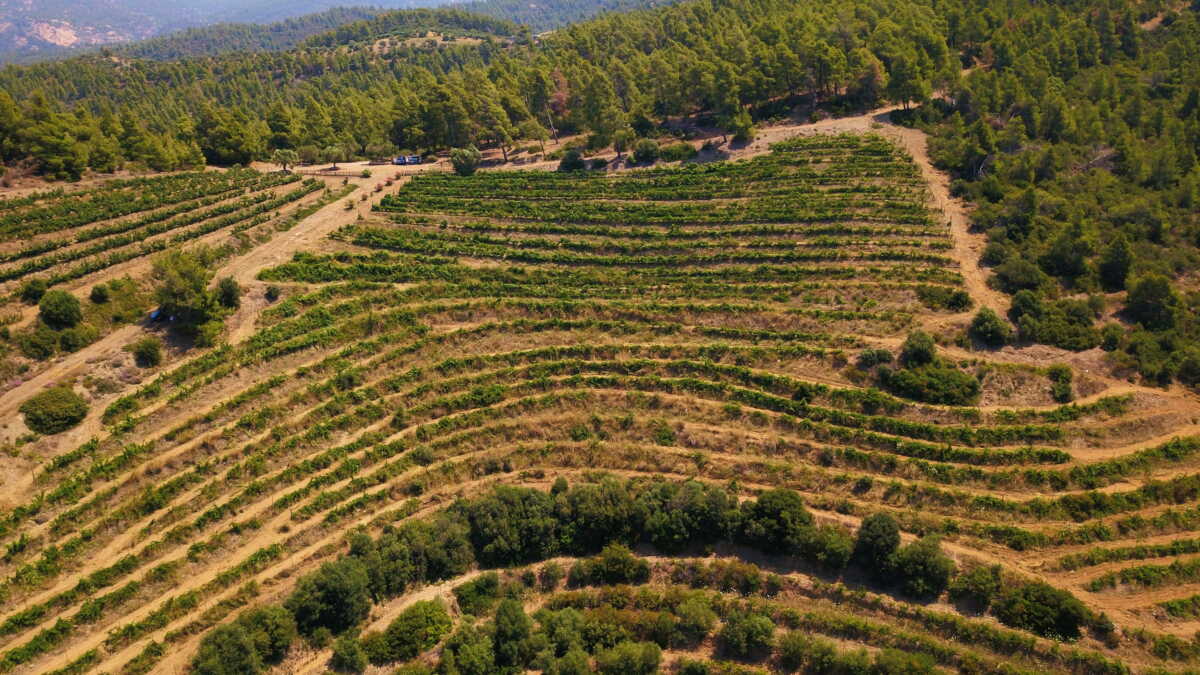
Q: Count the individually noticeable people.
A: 0